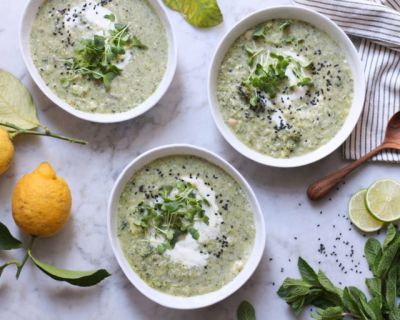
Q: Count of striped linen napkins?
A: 1